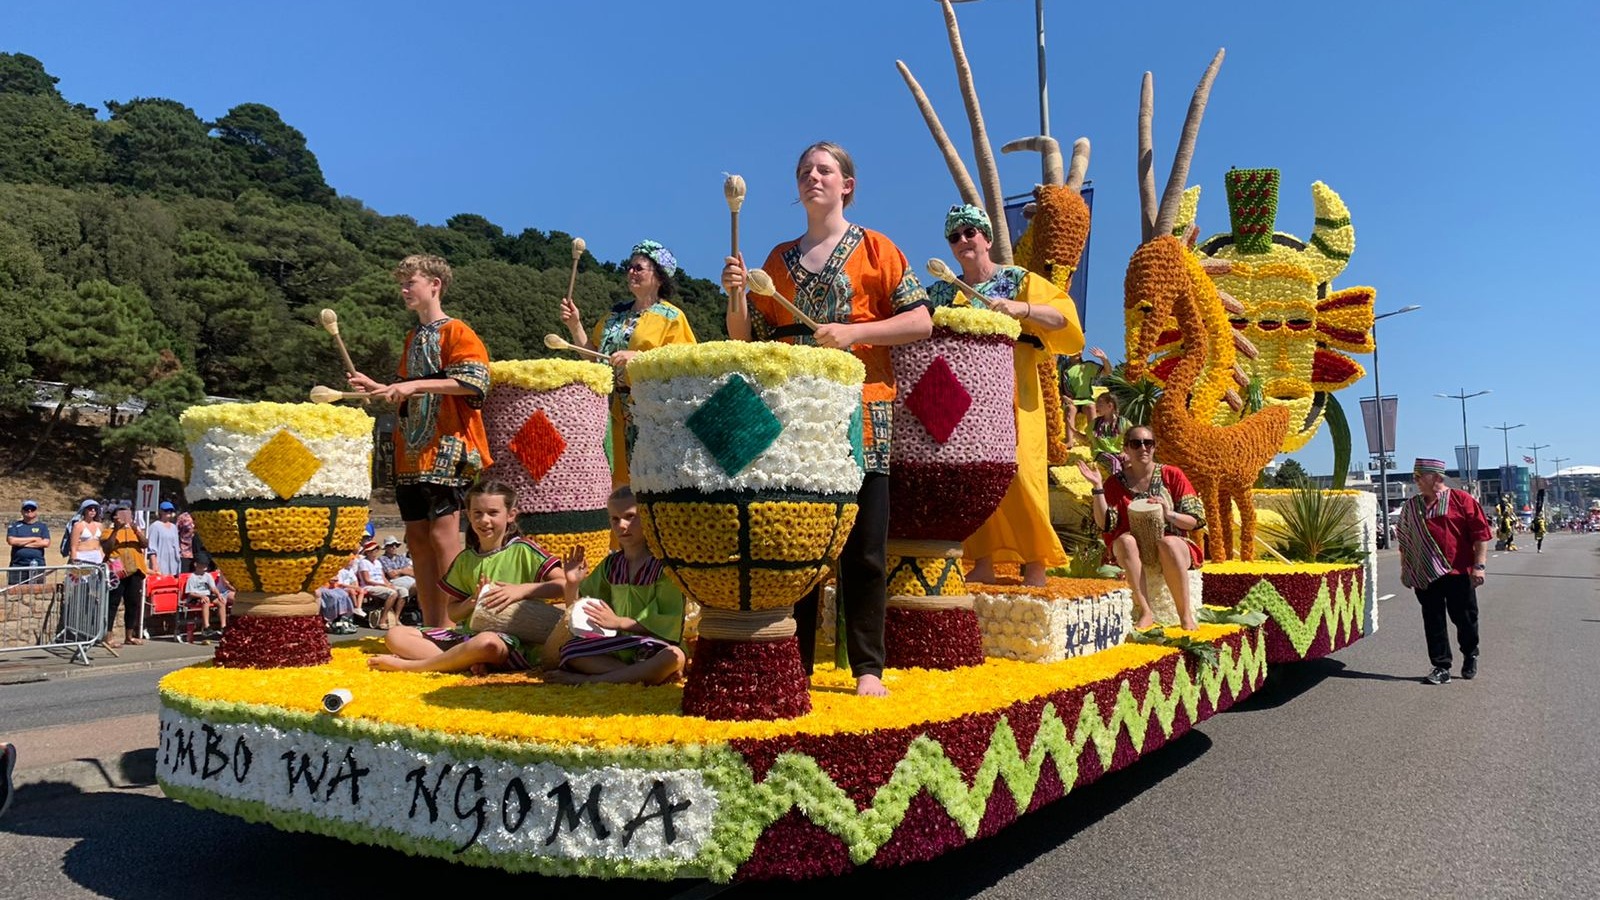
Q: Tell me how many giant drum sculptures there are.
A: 4